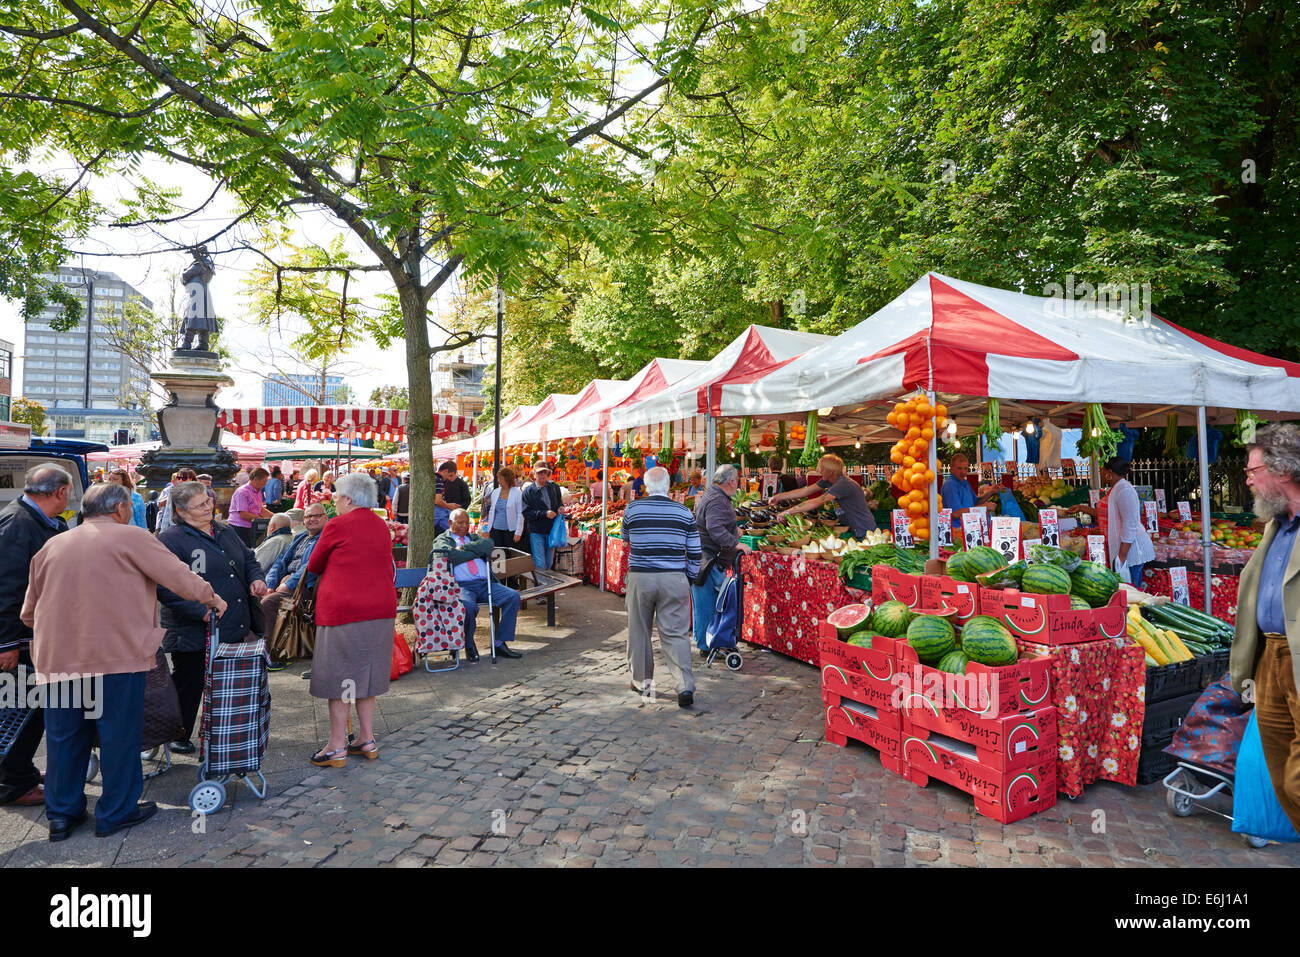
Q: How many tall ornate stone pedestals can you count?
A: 1